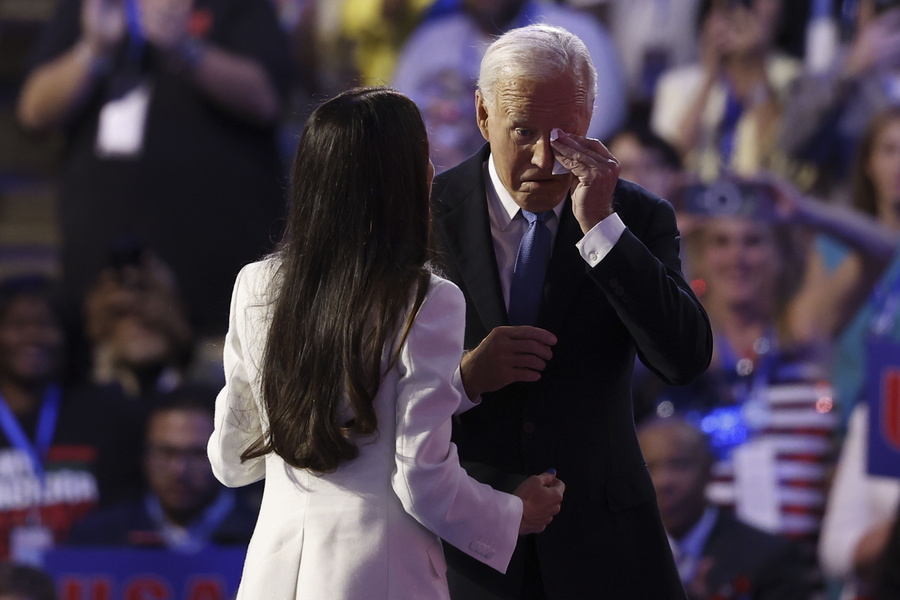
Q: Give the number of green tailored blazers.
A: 0